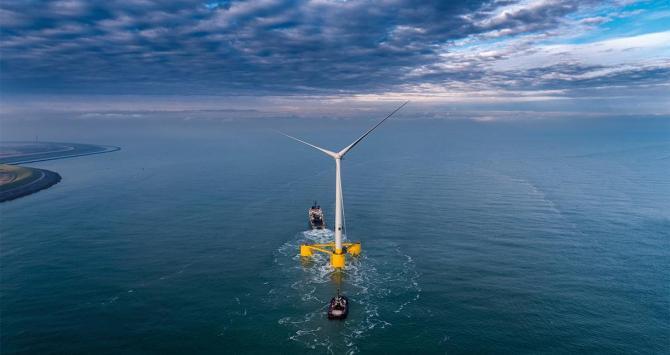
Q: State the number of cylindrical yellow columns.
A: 3